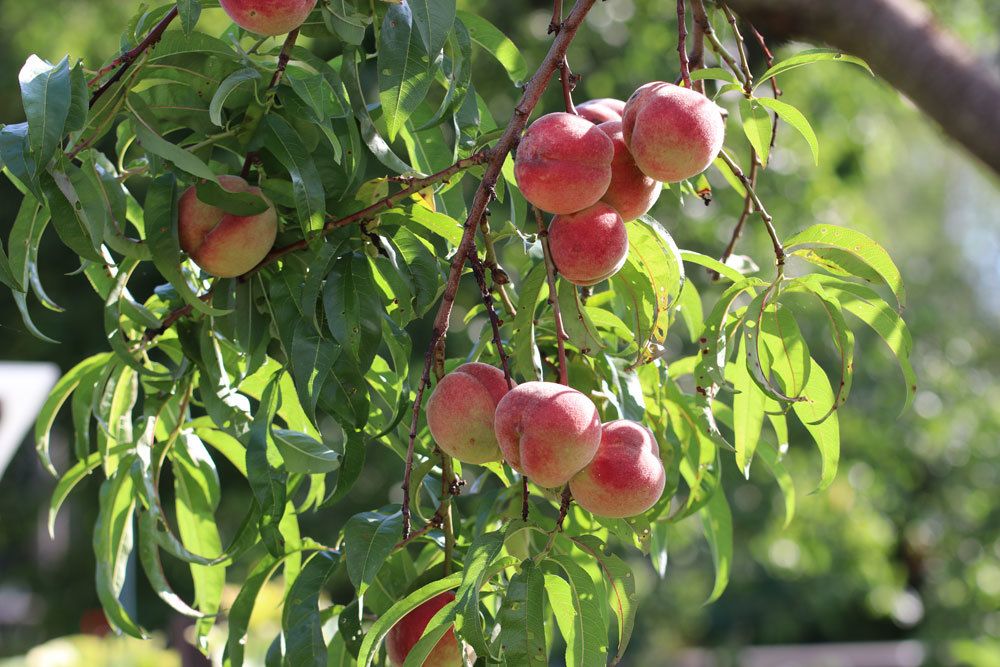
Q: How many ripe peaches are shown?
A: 11